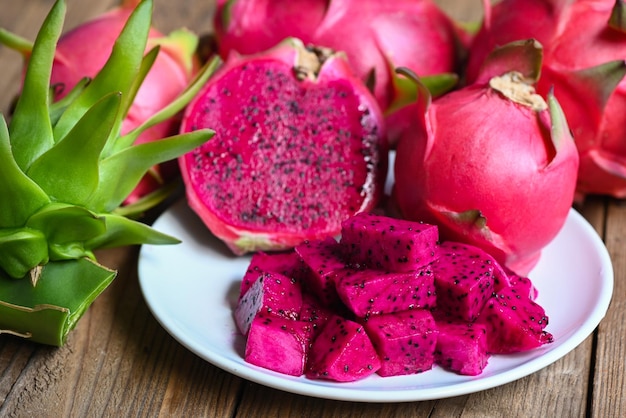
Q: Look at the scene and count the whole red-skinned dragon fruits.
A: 4